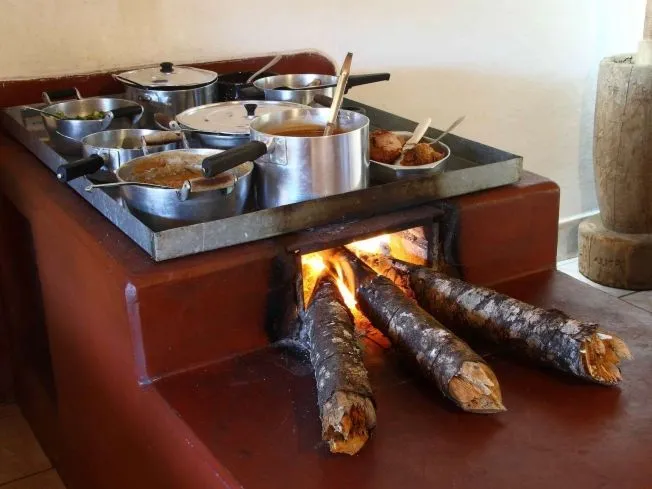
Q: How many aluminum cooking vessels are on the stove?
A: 8